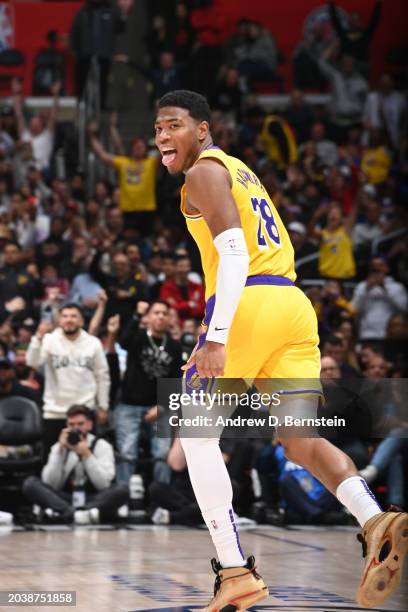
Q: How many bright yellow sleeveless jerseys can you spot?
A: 2